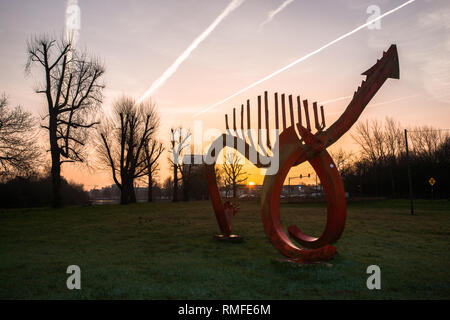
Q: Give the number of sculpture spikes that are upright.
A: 13